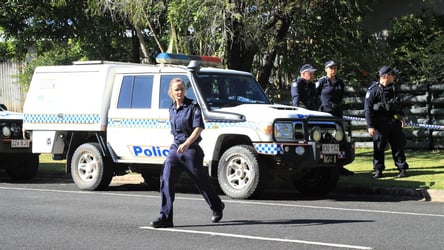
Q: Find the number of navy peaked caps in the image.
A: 3